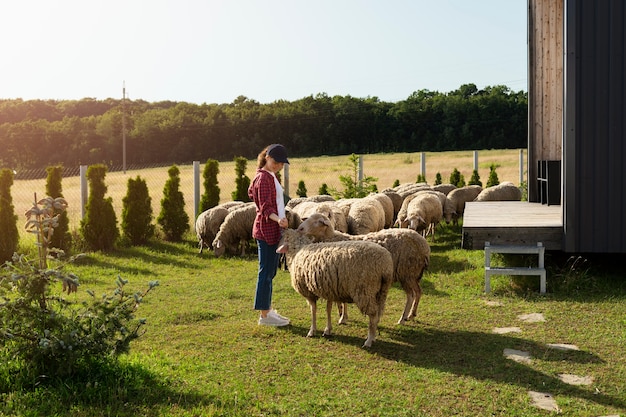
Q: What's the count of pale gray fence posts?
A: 7